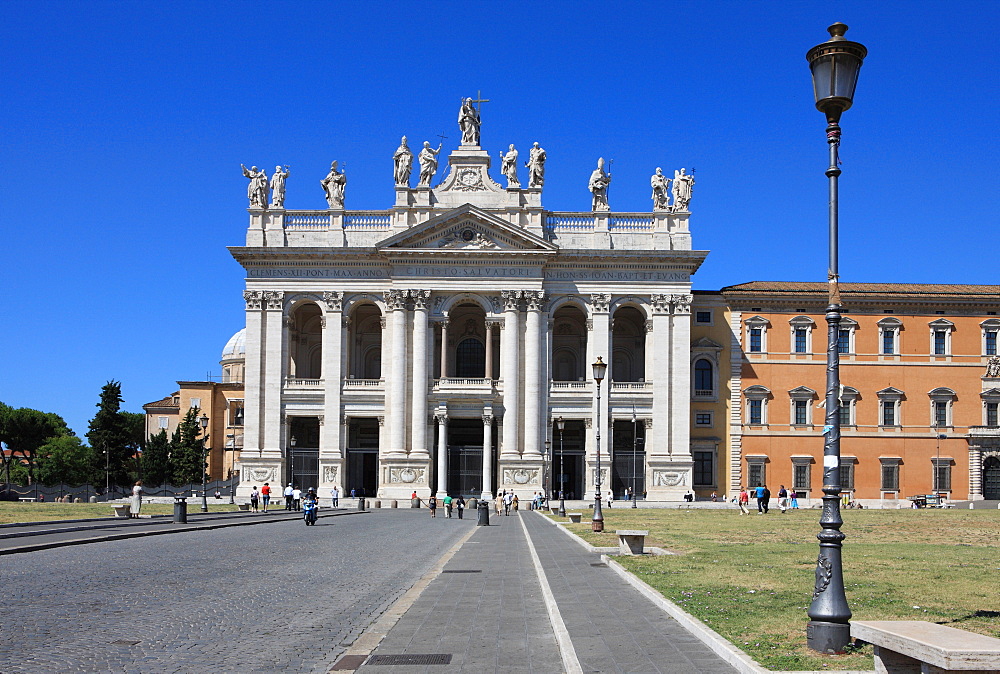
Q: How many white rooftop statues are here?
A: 11